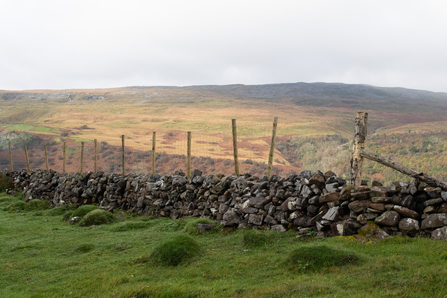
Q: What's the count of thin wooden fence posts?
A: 11